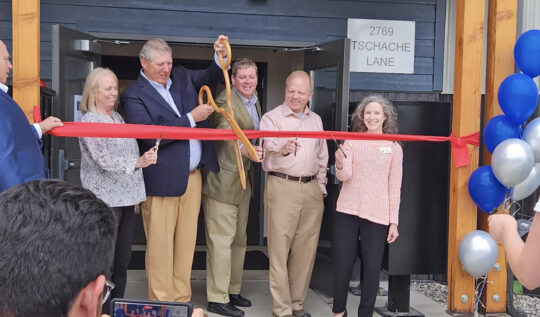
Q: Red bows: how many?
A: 1